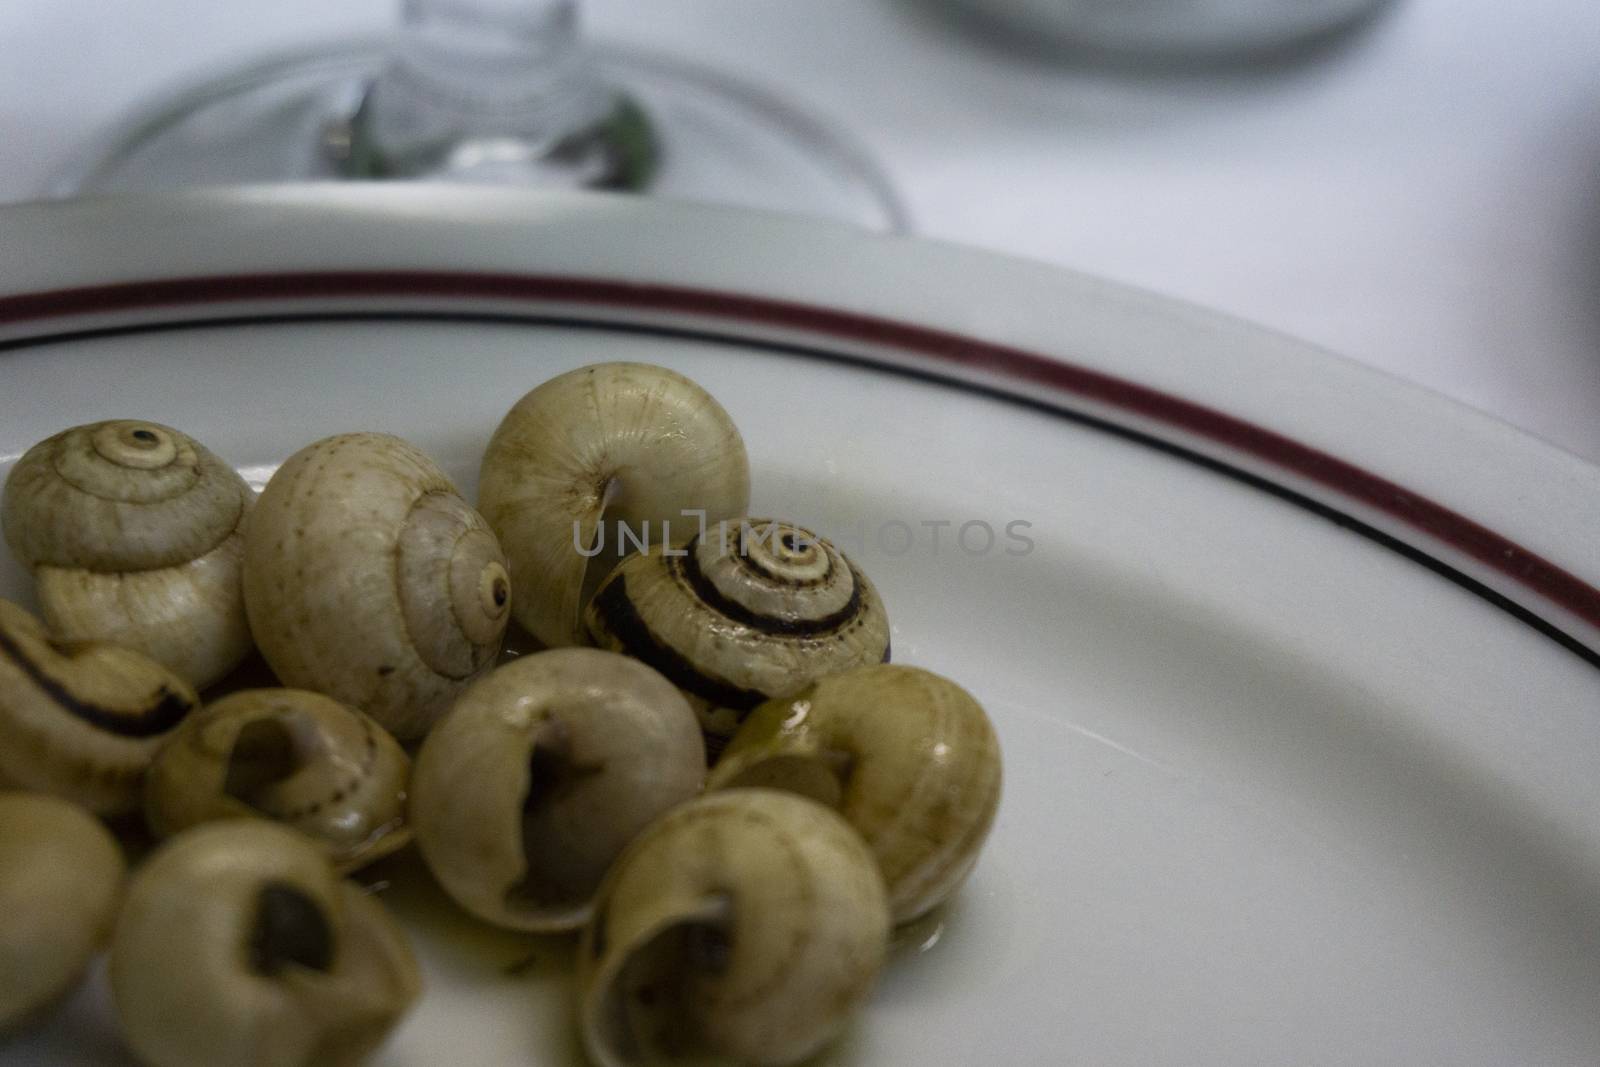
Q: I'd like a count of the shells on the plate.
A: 11